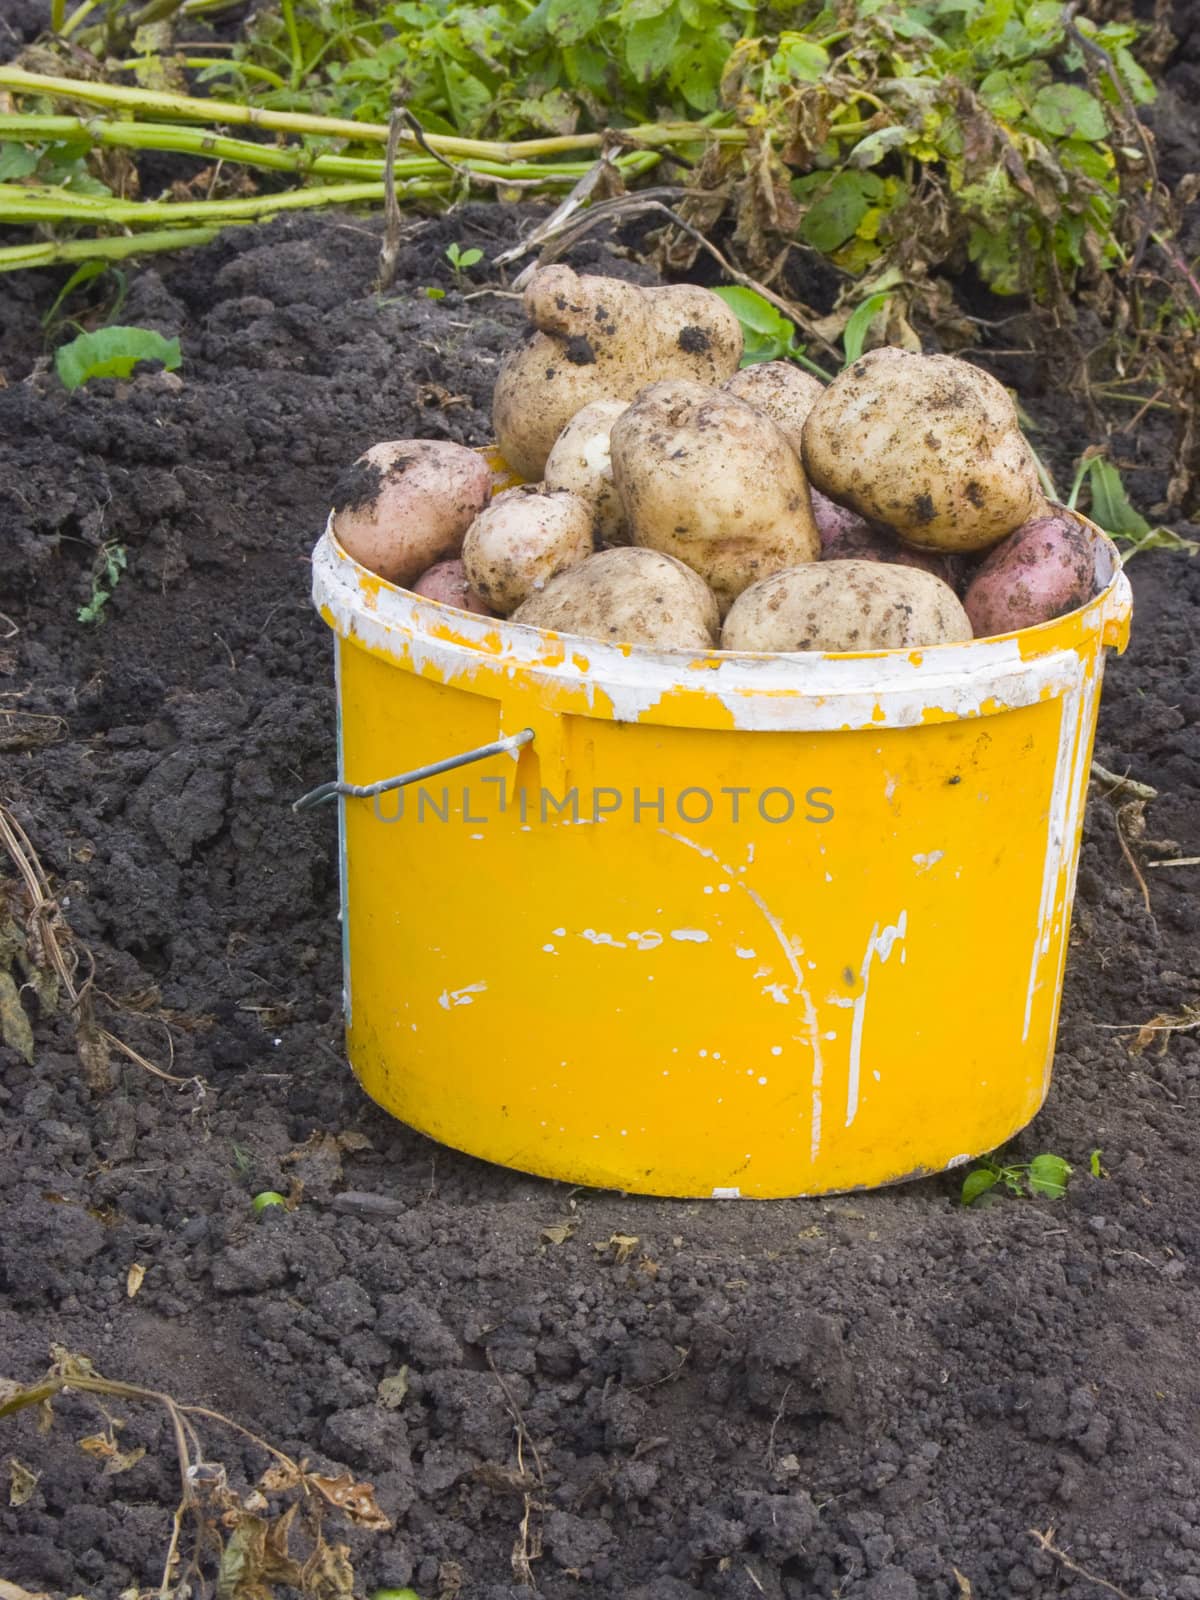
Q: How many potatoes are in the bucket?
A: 12